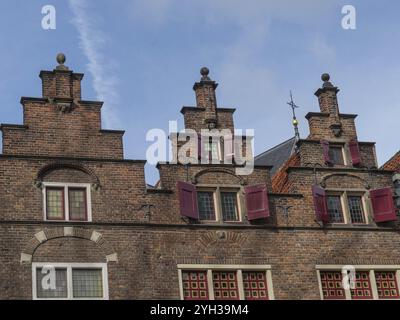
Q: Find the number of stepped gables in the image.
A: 3